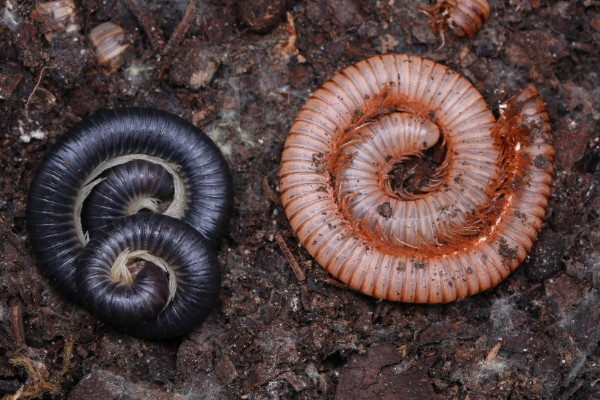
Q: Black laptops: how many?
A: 0